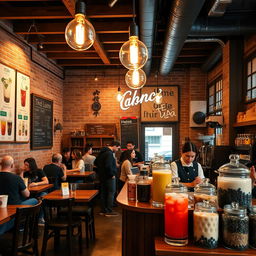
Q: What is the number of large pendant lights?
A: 3